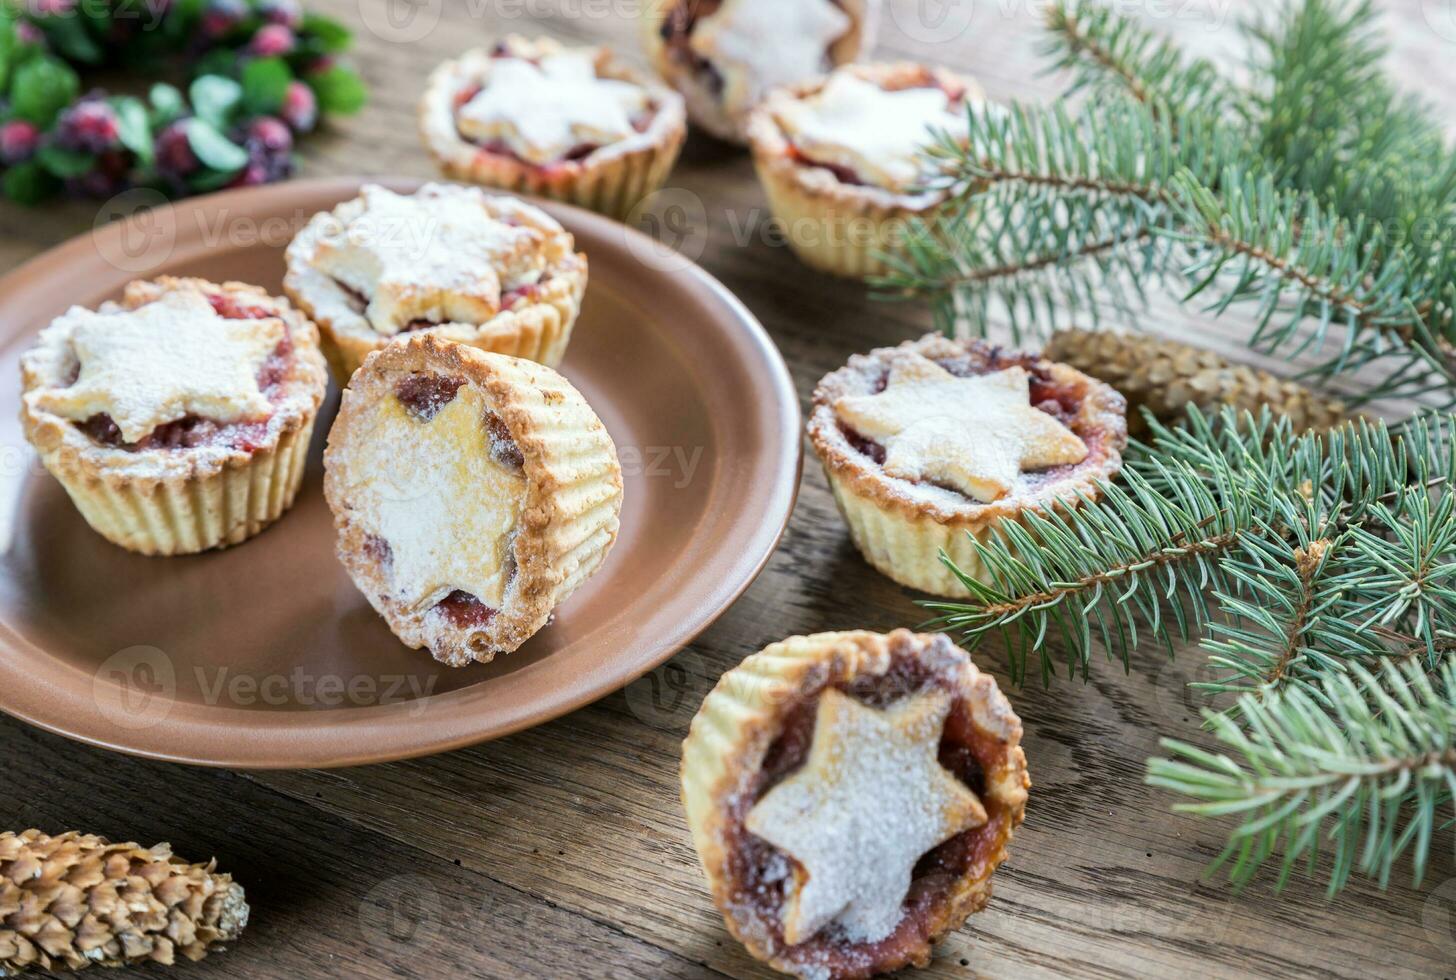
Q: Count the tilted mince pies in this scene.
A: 3